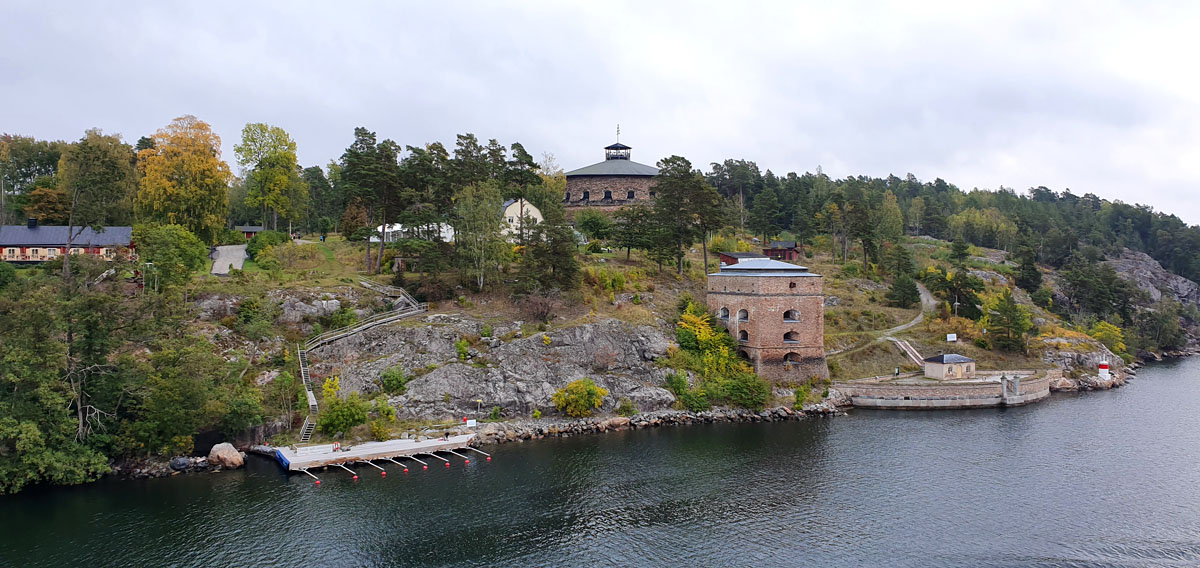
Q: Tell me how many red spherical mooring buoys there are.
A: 8